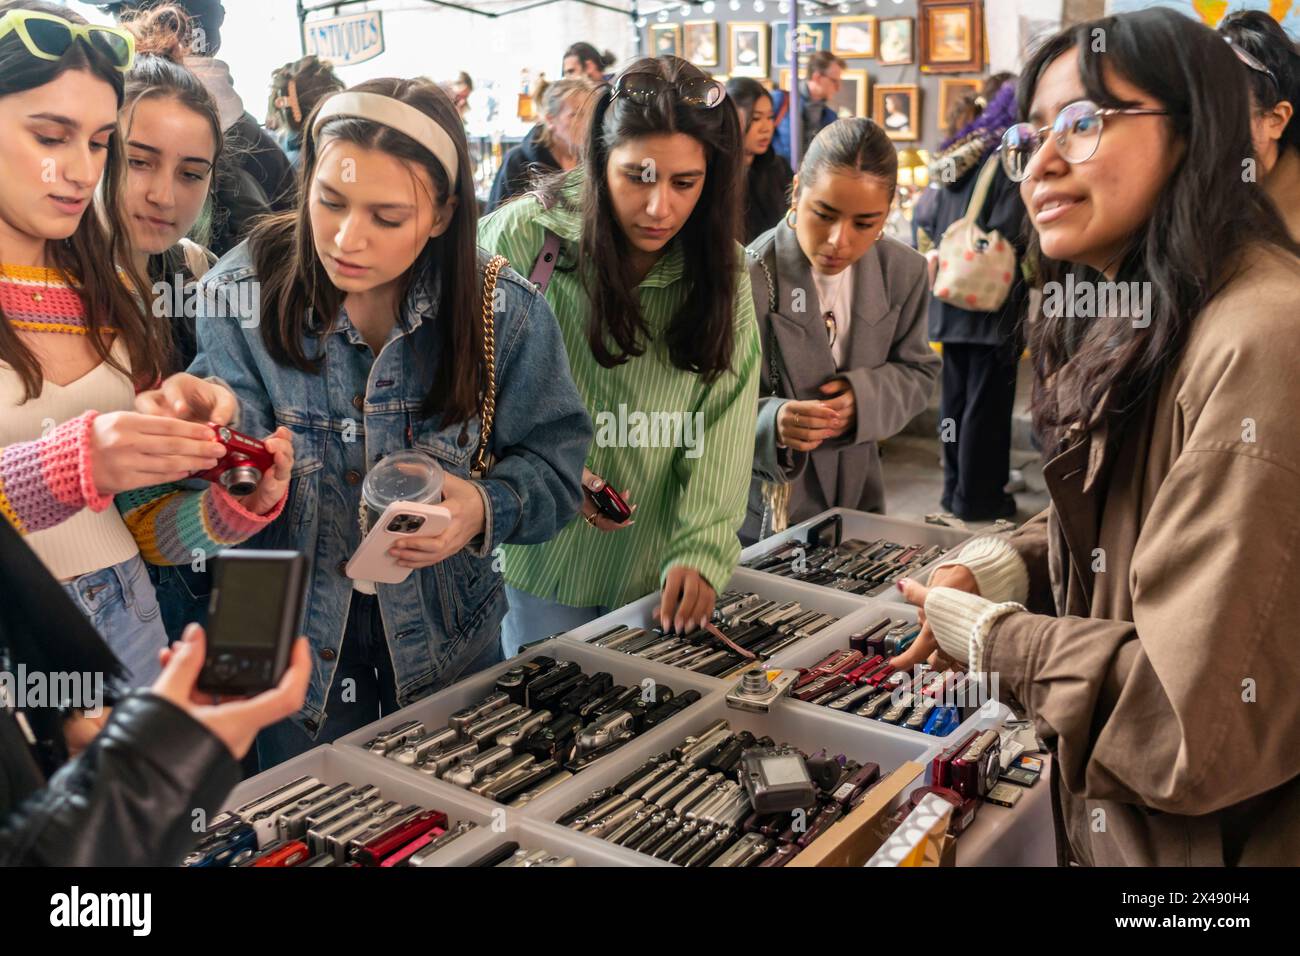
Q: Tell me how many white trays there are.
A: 7